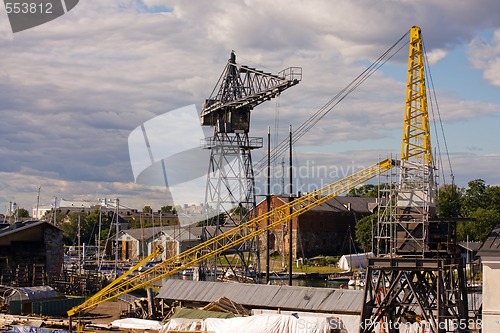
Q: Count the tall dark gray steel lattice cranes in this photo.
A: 1